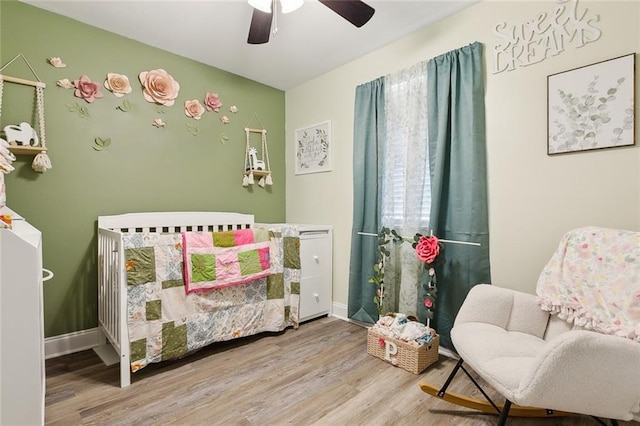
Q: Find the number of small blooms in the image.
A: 5